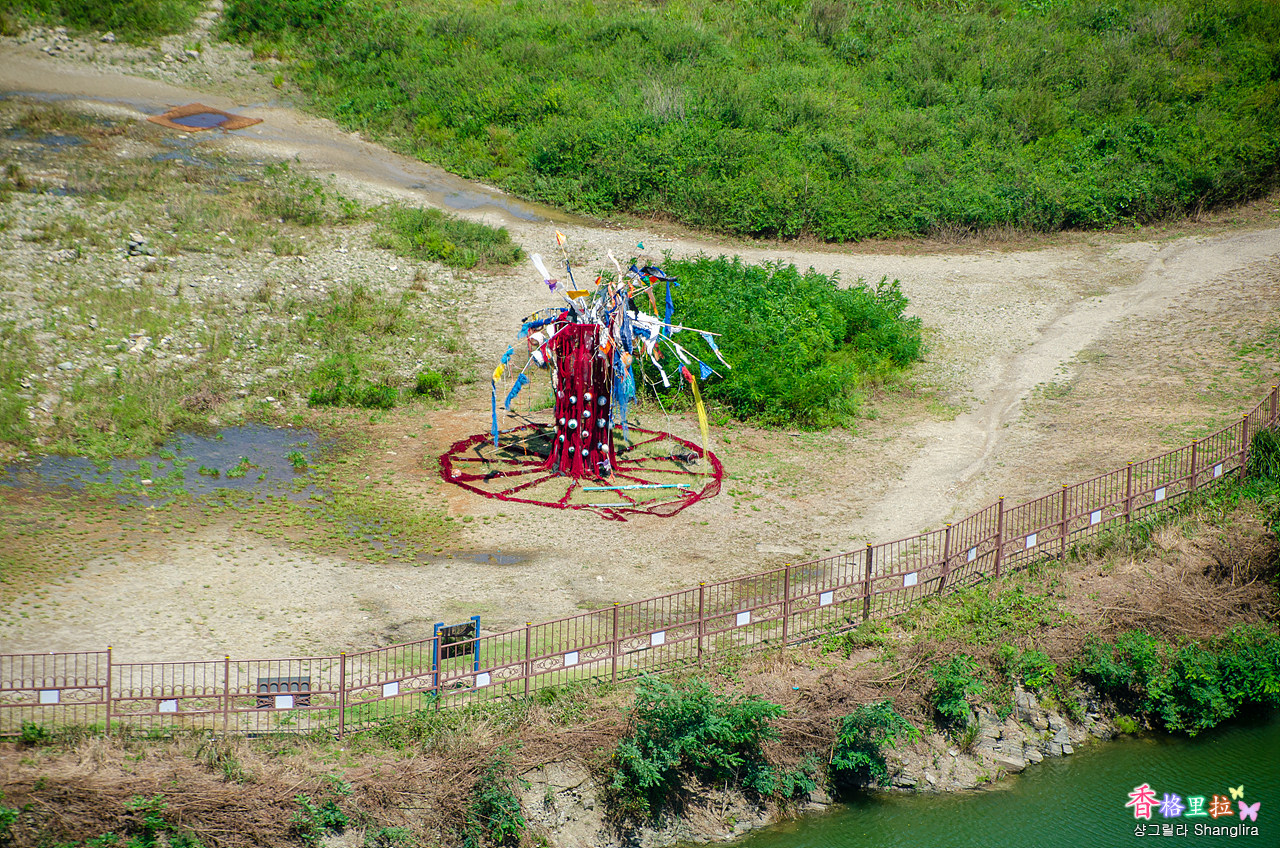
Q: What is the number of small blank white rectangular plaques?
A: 15